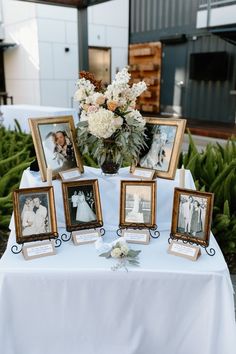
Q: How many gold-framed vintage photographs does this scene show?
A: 6